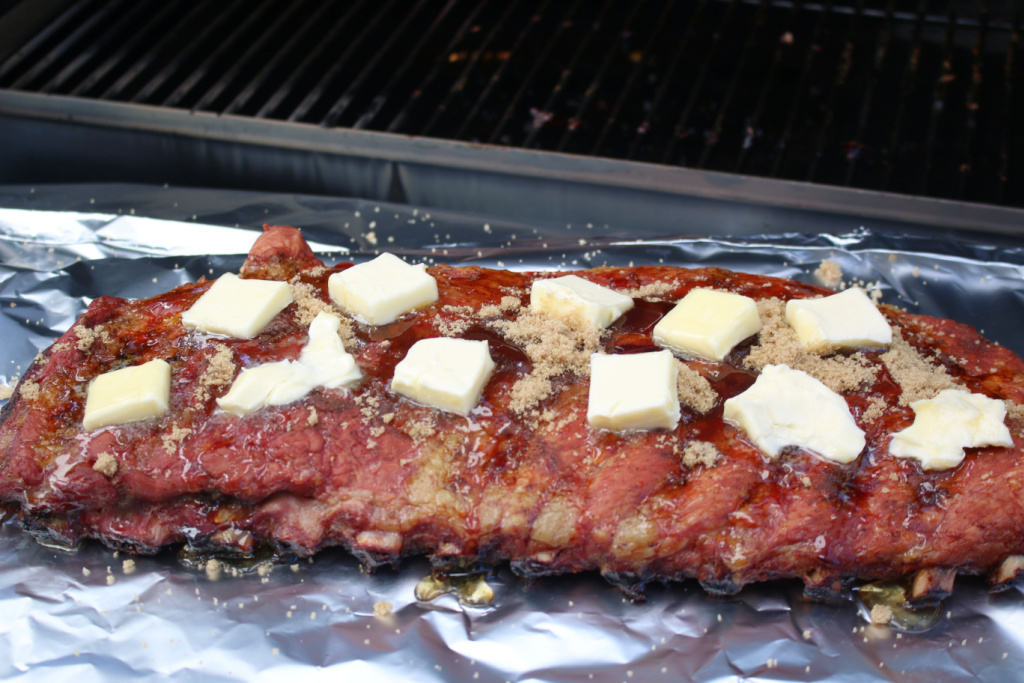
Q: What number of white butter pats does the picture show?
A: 11